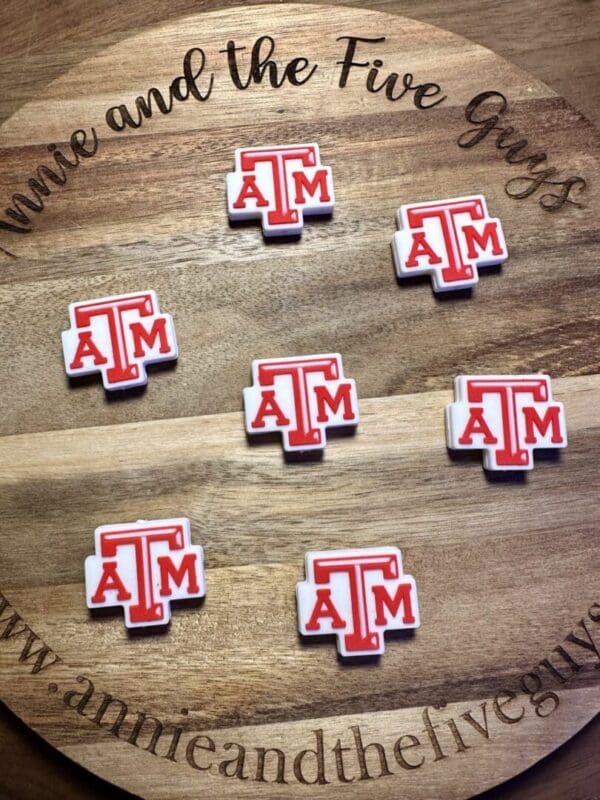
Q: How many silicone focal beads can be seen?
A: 7